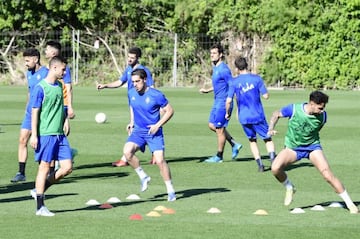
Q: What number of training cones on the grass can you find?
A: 13